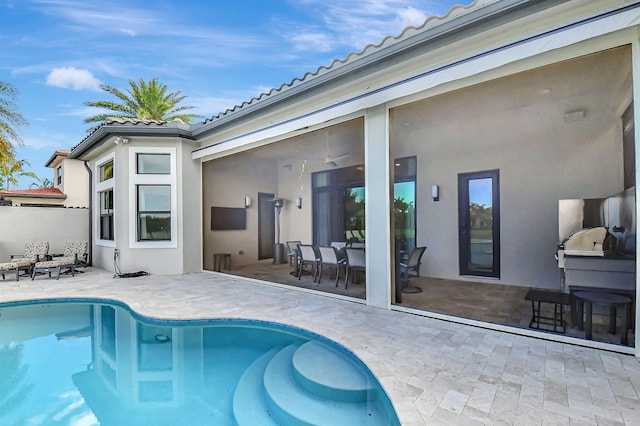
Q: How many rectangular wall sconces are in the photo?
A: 3